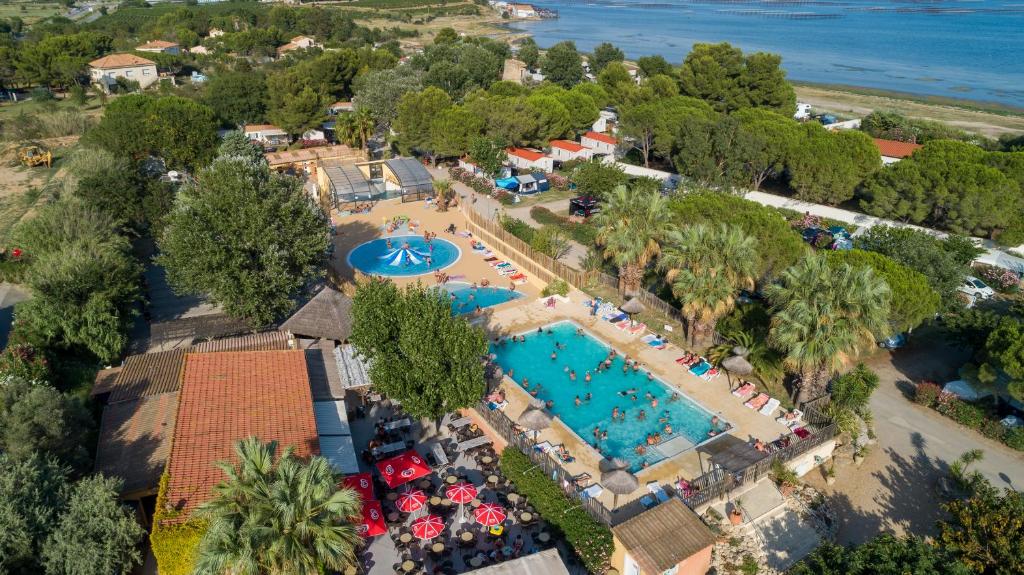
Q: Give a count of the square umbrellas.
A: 3